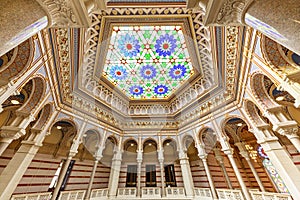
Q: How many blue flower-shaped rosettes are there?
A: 7